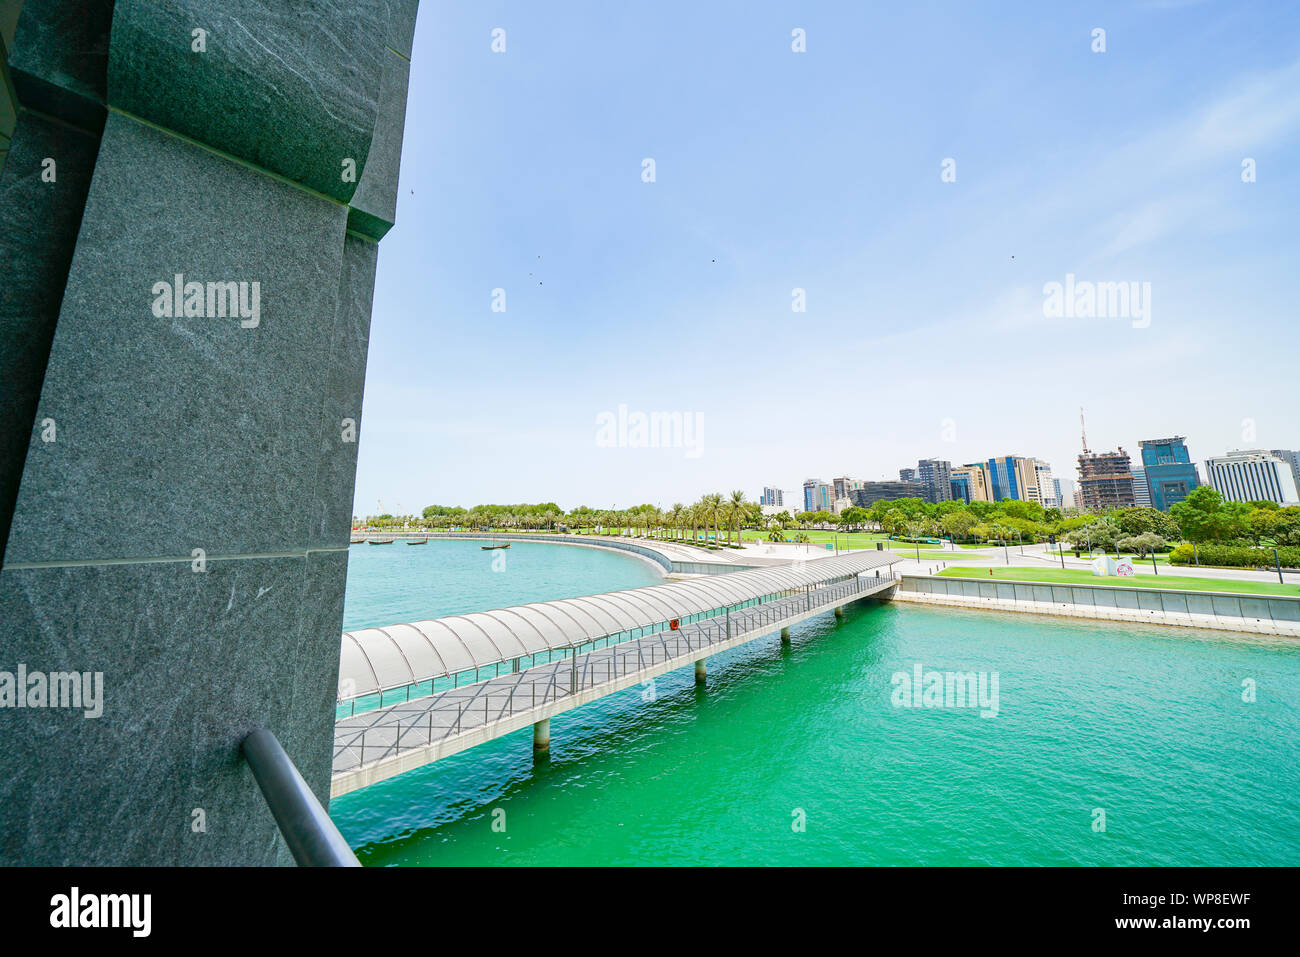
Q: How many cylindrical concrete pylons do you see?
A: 4